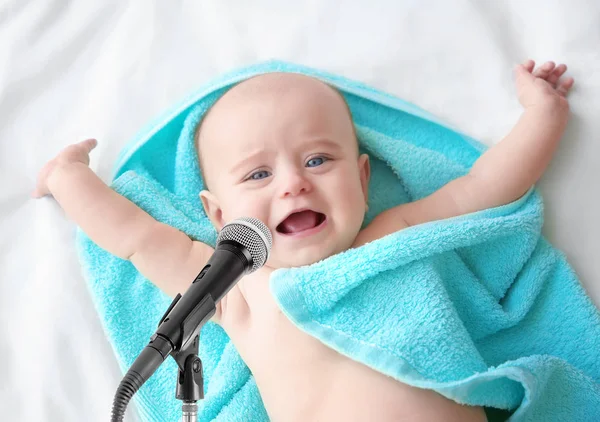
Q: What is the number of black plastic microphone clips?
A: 1